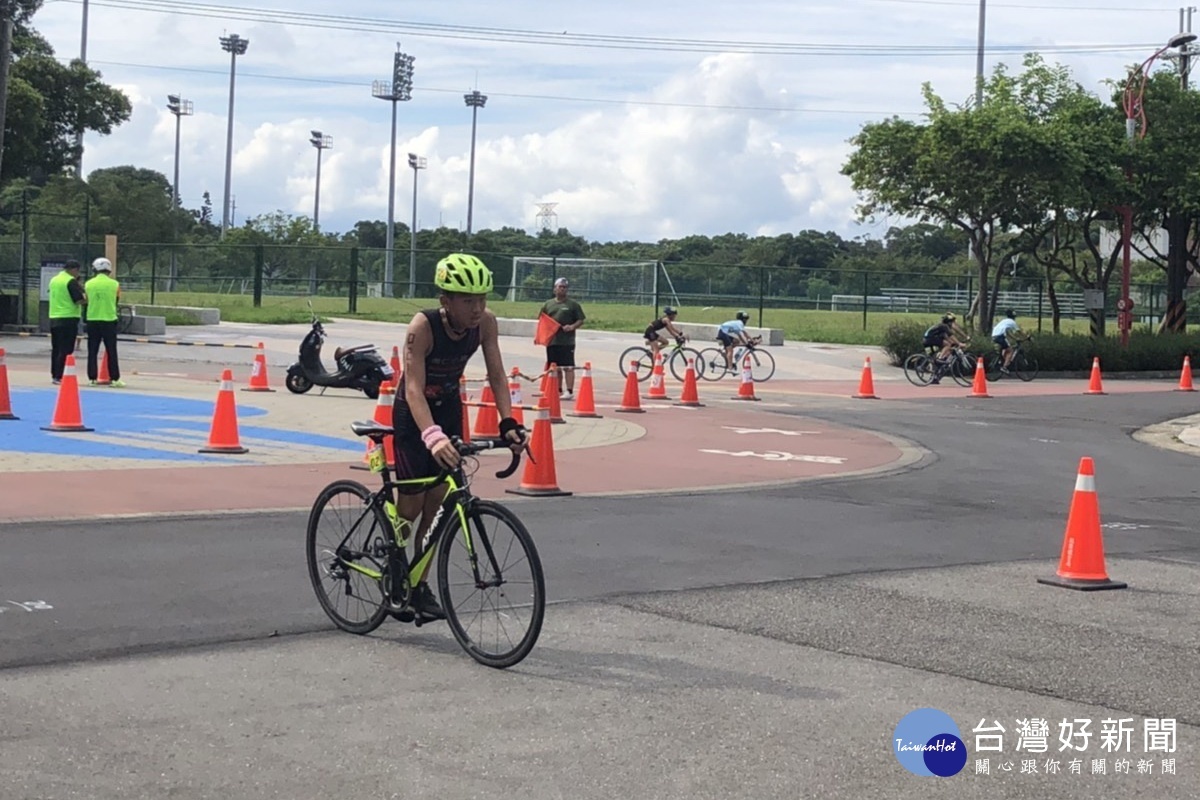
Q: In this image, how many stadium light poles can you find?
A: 6